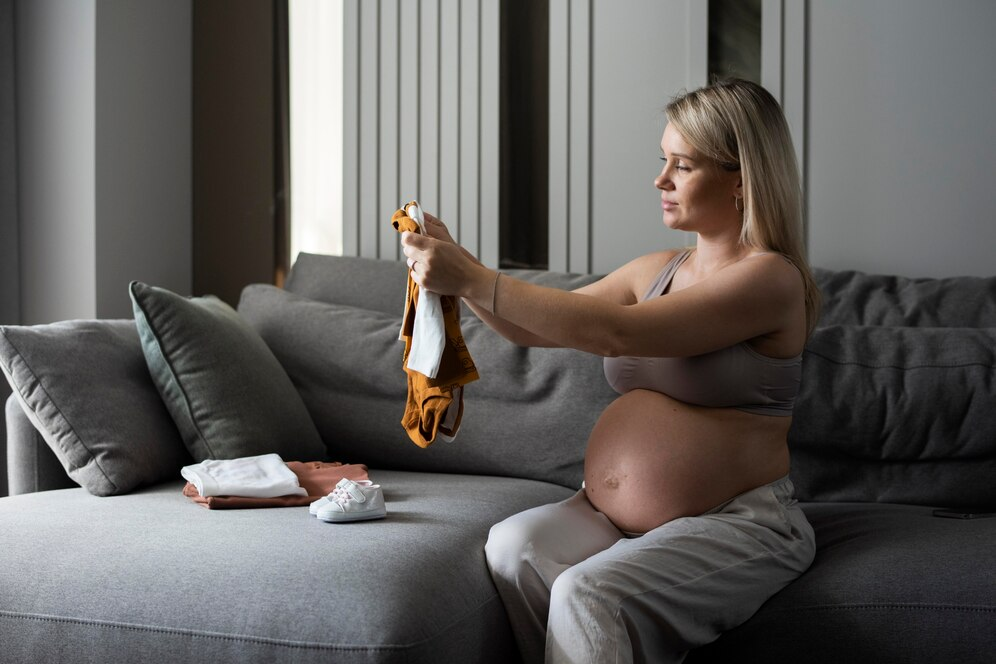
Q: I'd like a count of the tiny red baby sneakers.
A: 0